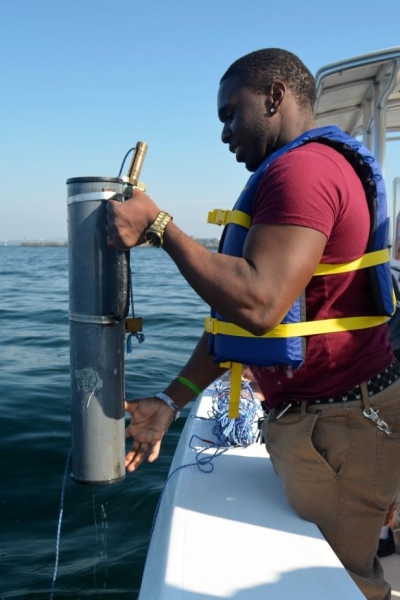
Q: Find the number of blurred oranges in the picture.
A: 0